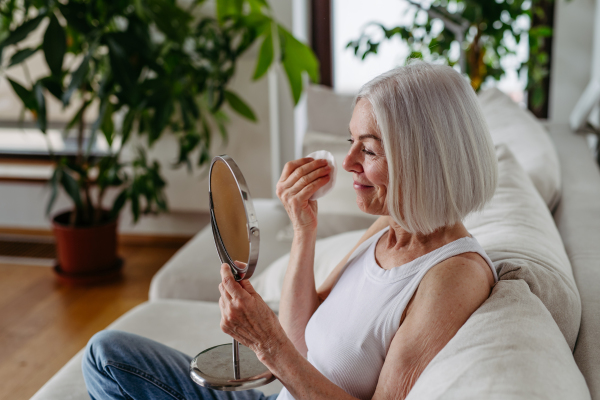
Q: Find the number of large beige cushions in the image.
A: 3